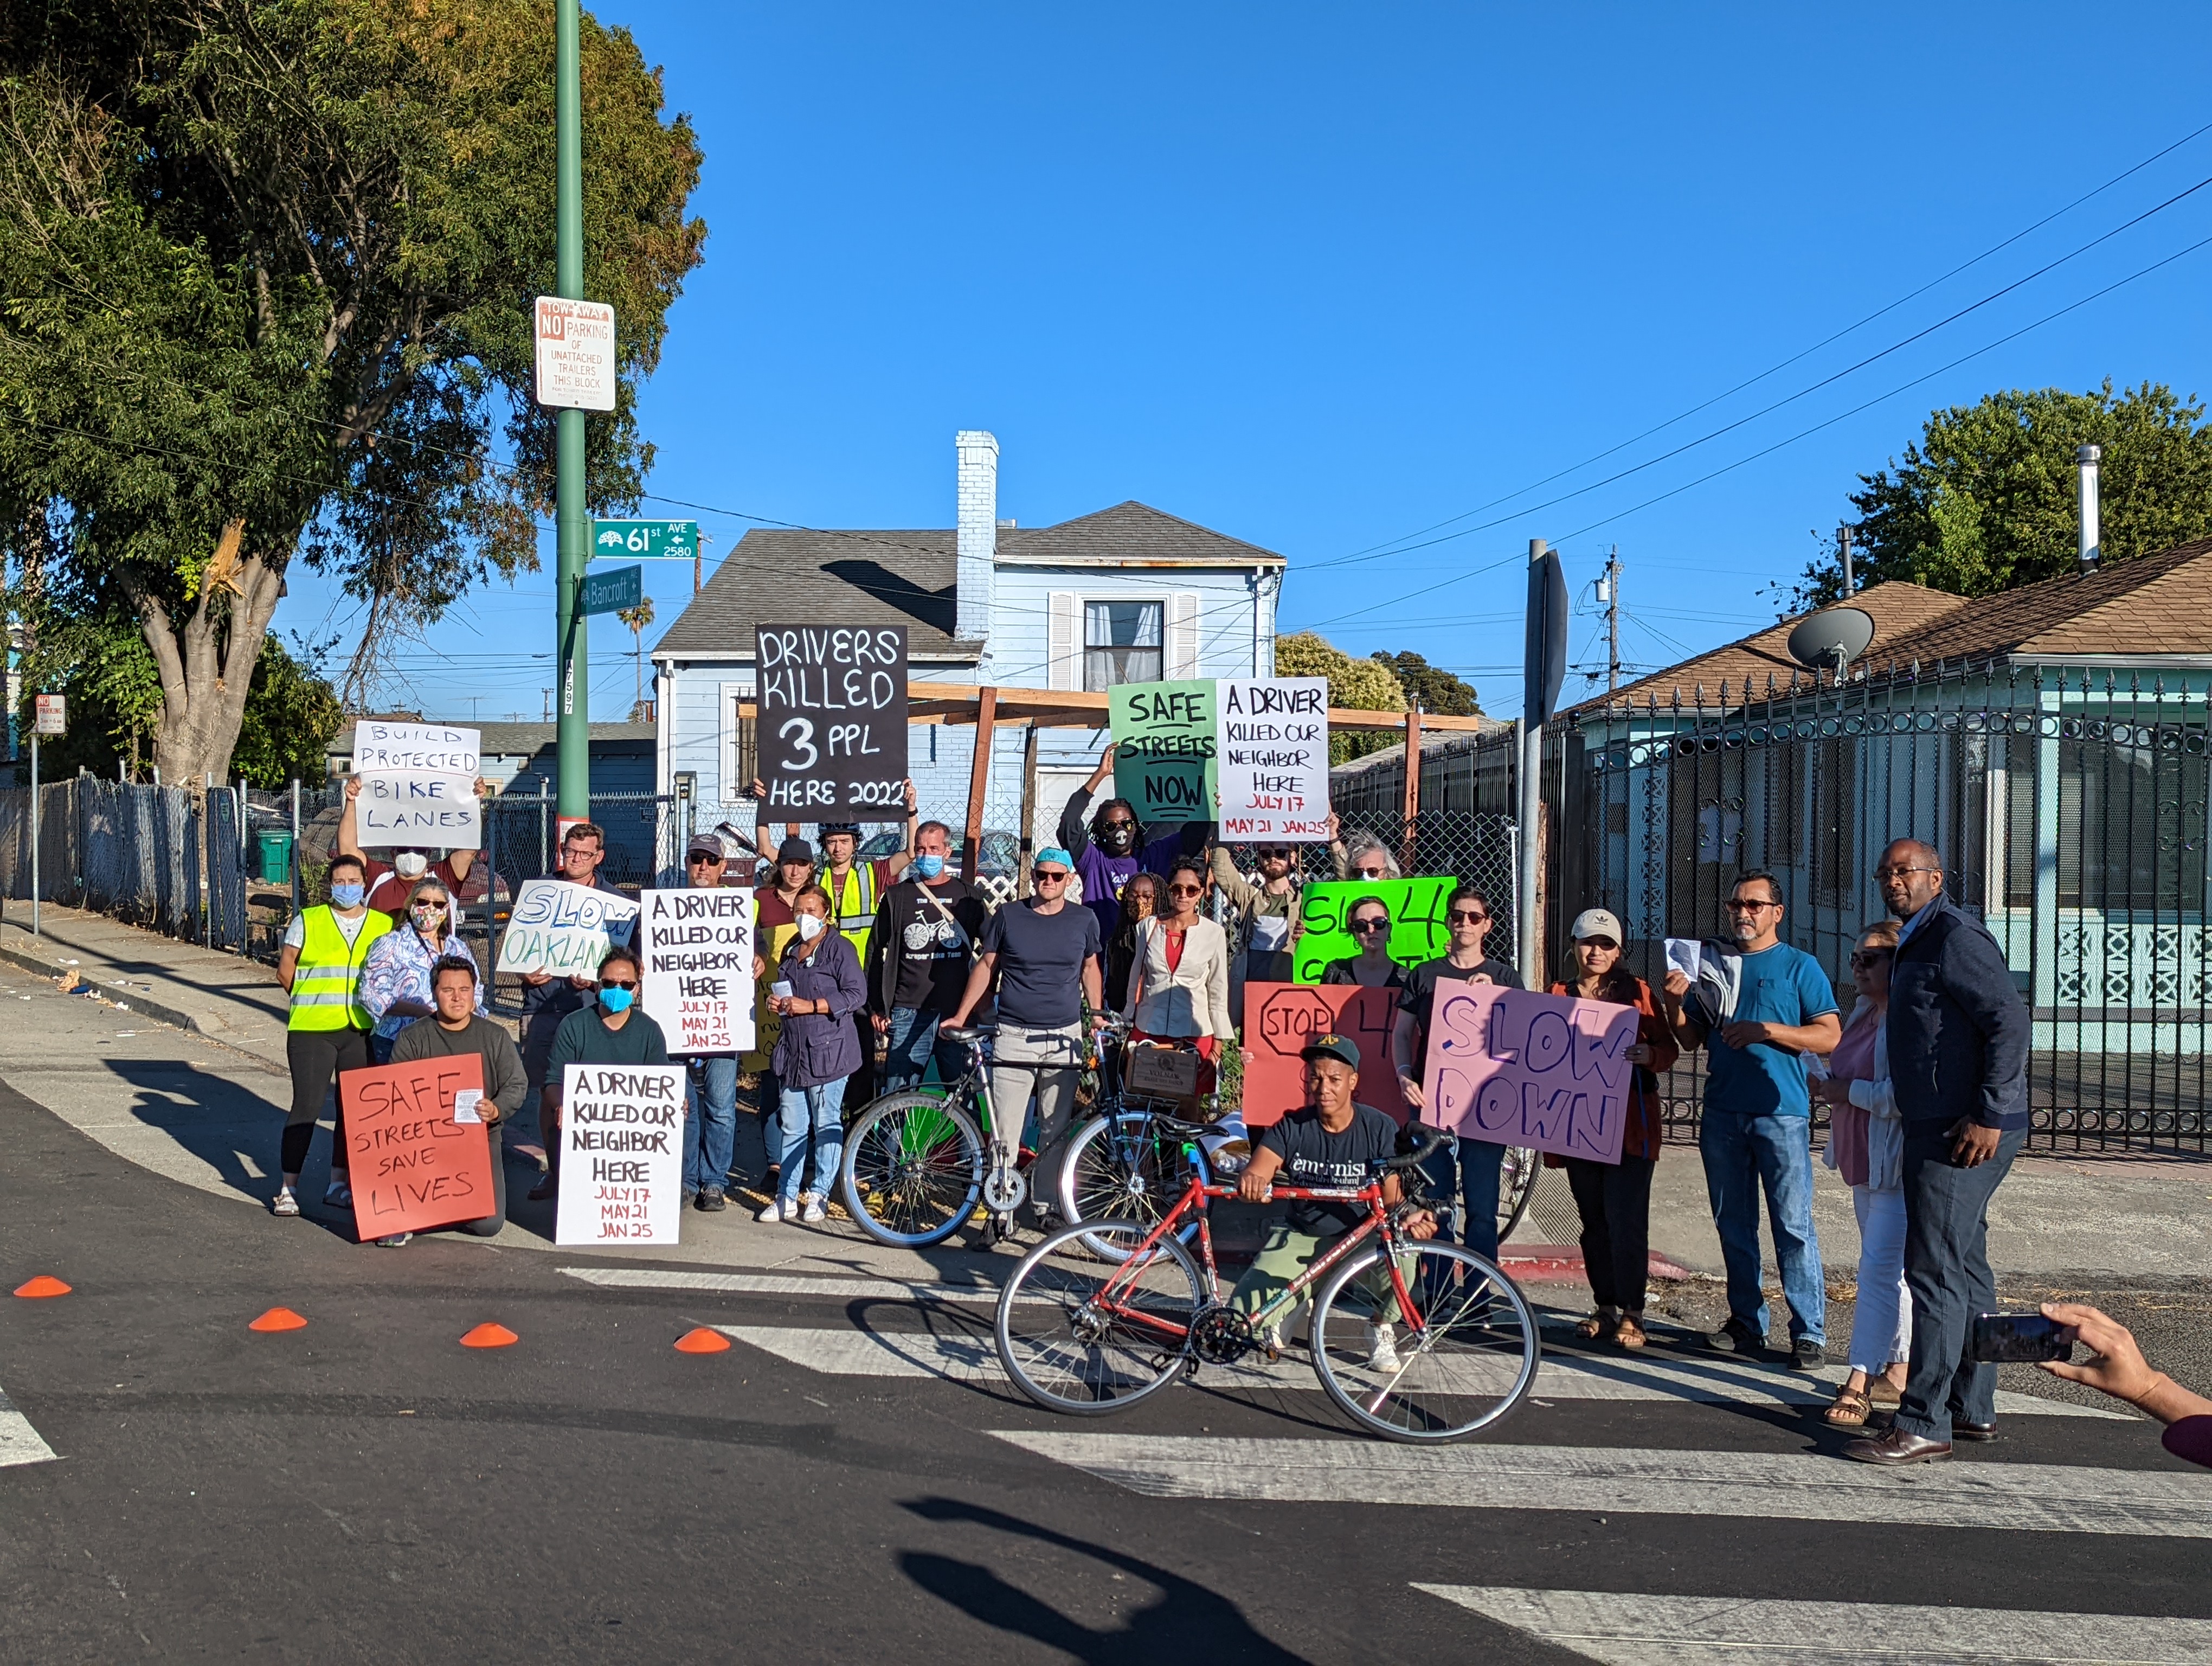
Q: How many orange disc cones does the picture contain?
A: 4